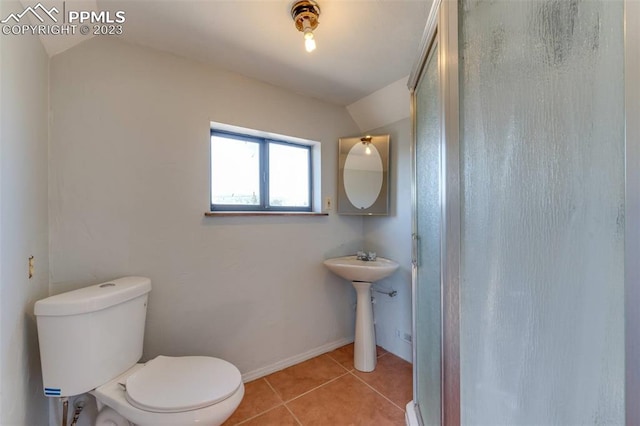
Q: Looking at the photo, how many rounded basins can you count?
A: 1